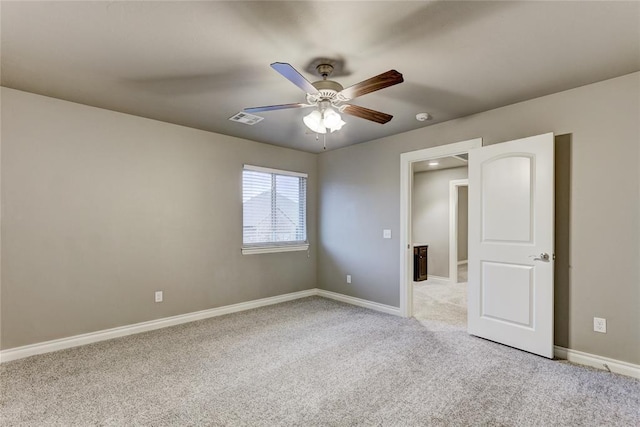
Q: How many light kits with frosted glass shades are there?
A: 1